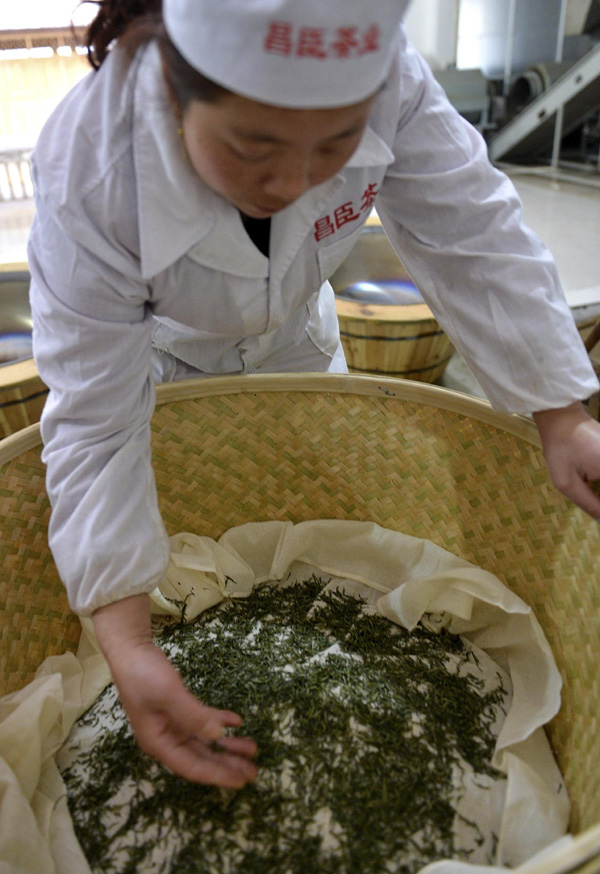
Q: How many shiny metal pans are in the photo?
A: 2